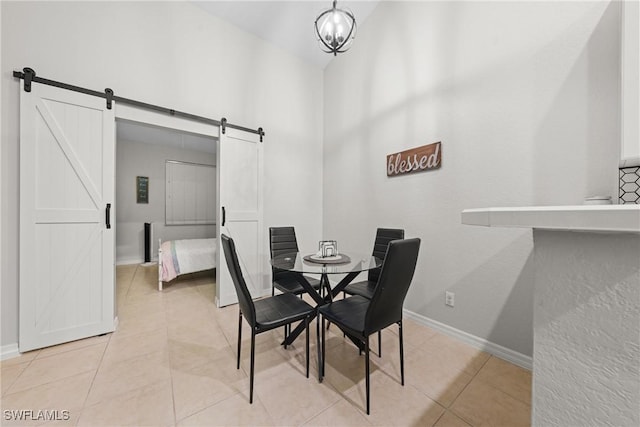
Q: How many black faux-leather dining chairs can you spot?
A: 4